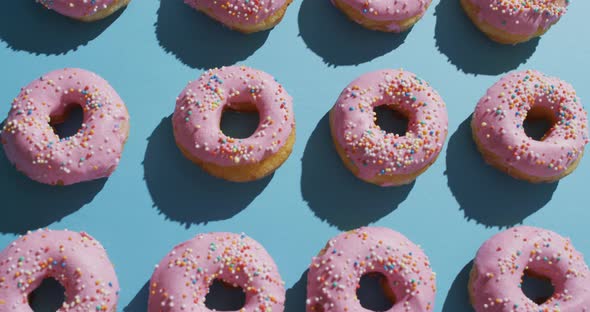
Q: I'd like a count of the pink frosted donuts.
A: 12